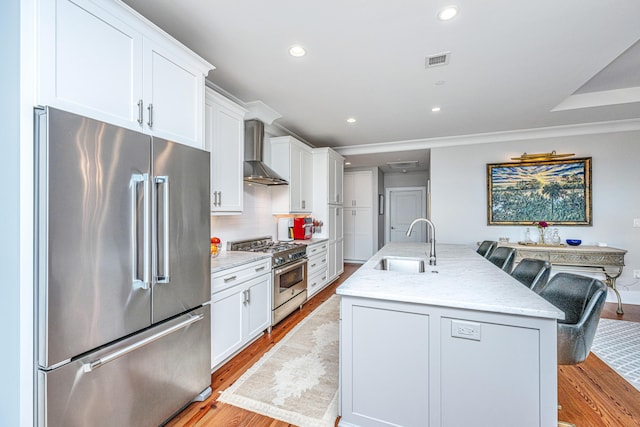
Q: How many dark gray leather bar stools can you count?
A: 4